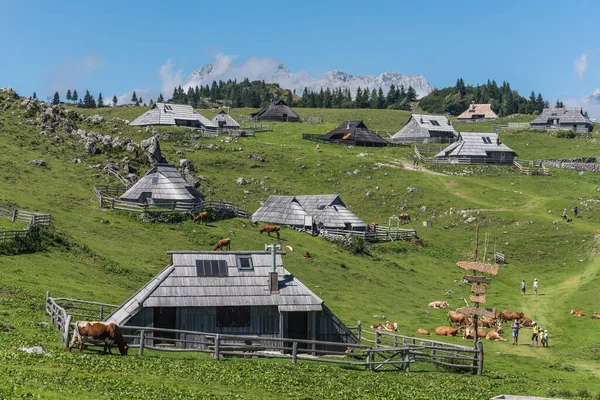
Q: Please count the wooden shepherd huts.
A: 12